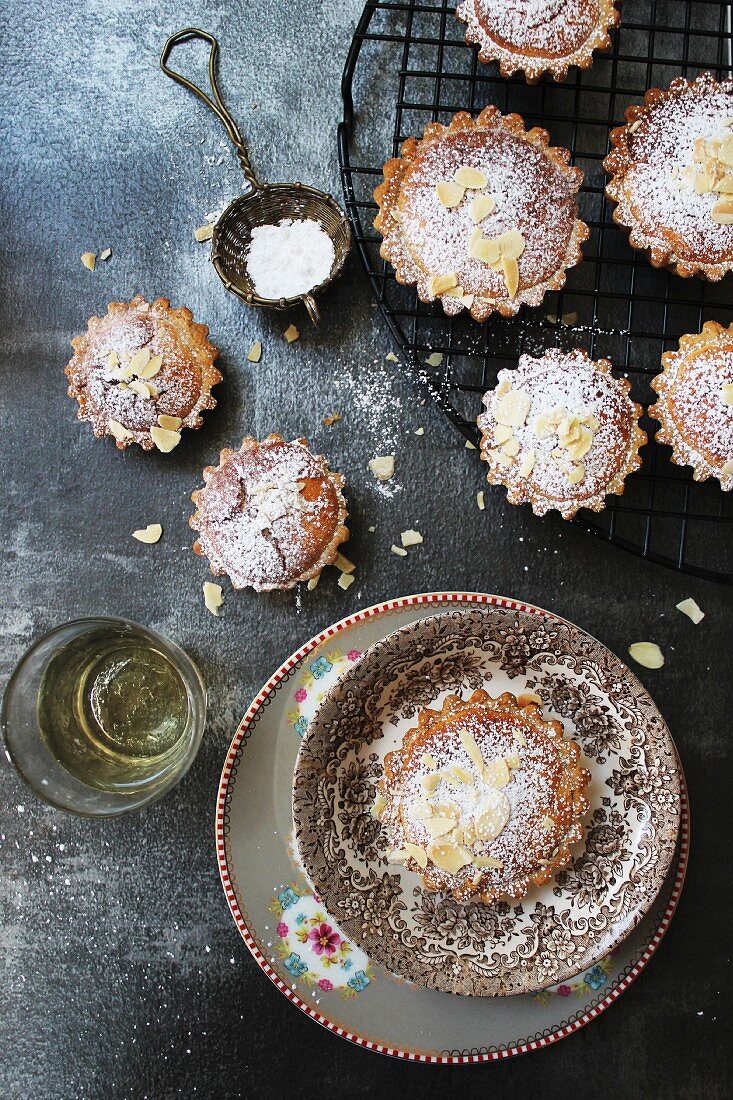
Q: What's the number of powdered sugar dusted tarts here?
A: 8